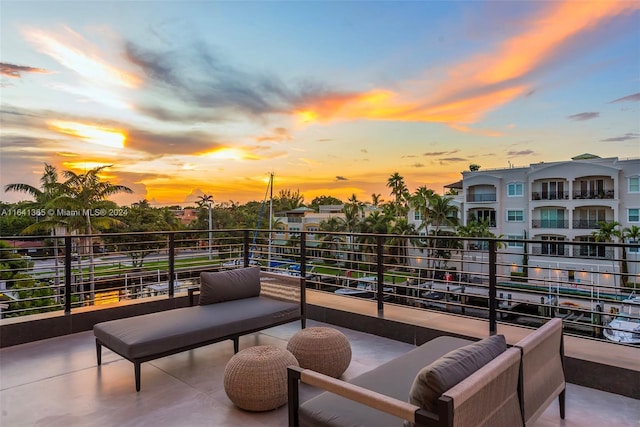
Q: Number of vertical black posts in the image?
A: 6